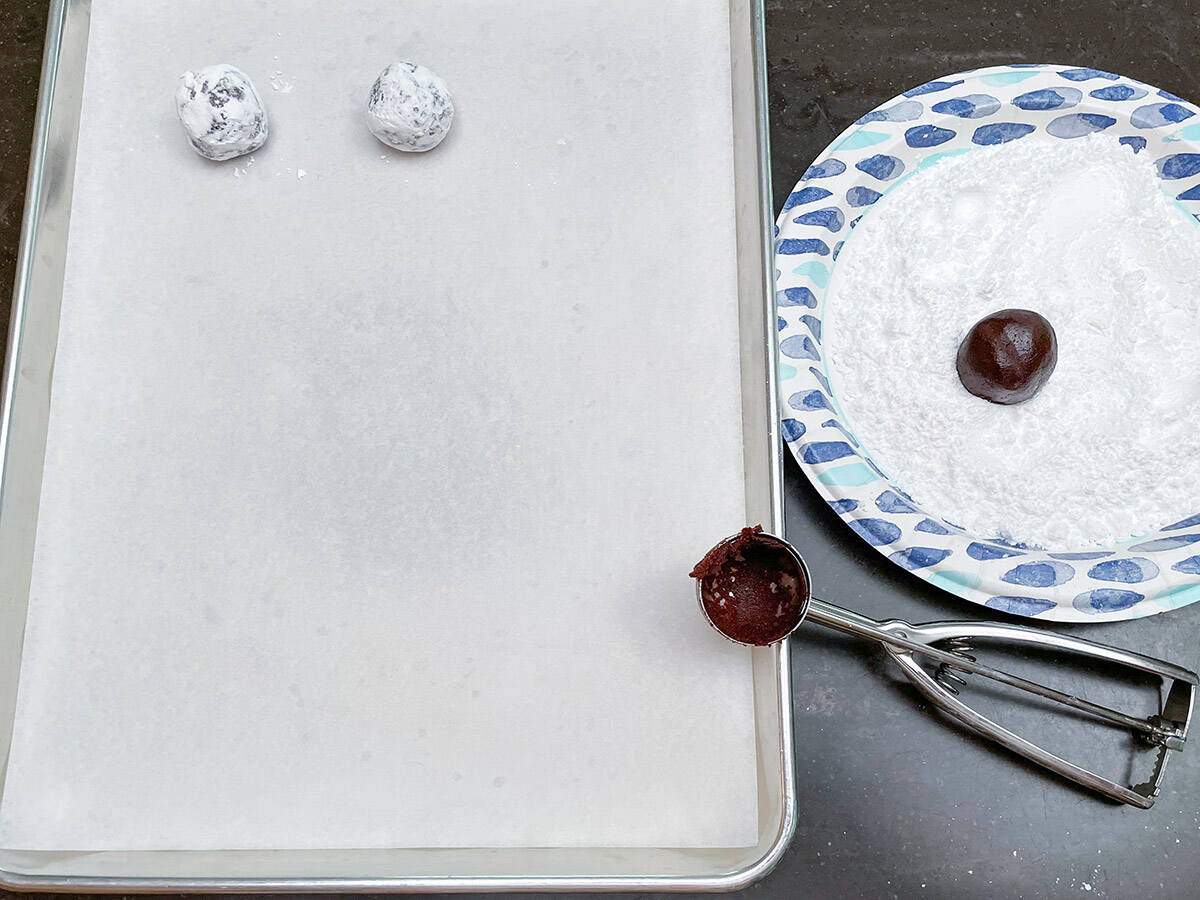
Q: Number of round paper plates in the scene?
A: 1